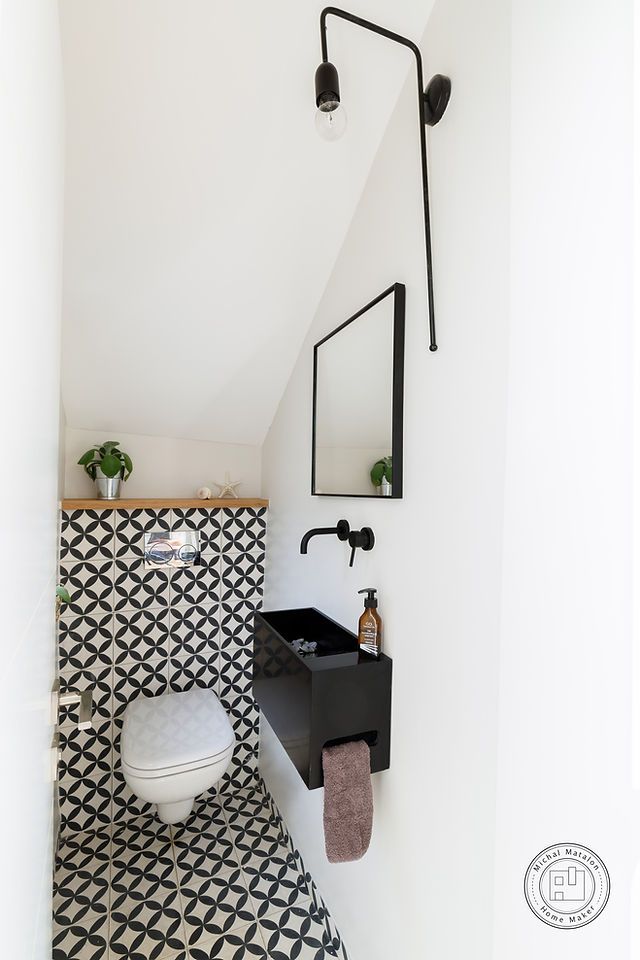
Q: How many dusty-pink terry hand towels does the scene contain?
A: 1